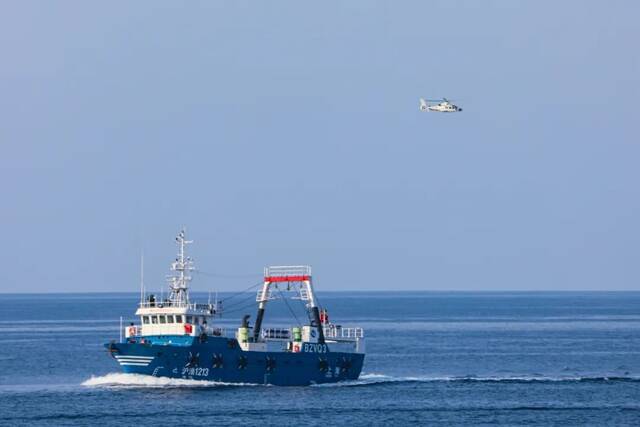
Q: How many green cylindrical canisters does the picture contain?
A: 2